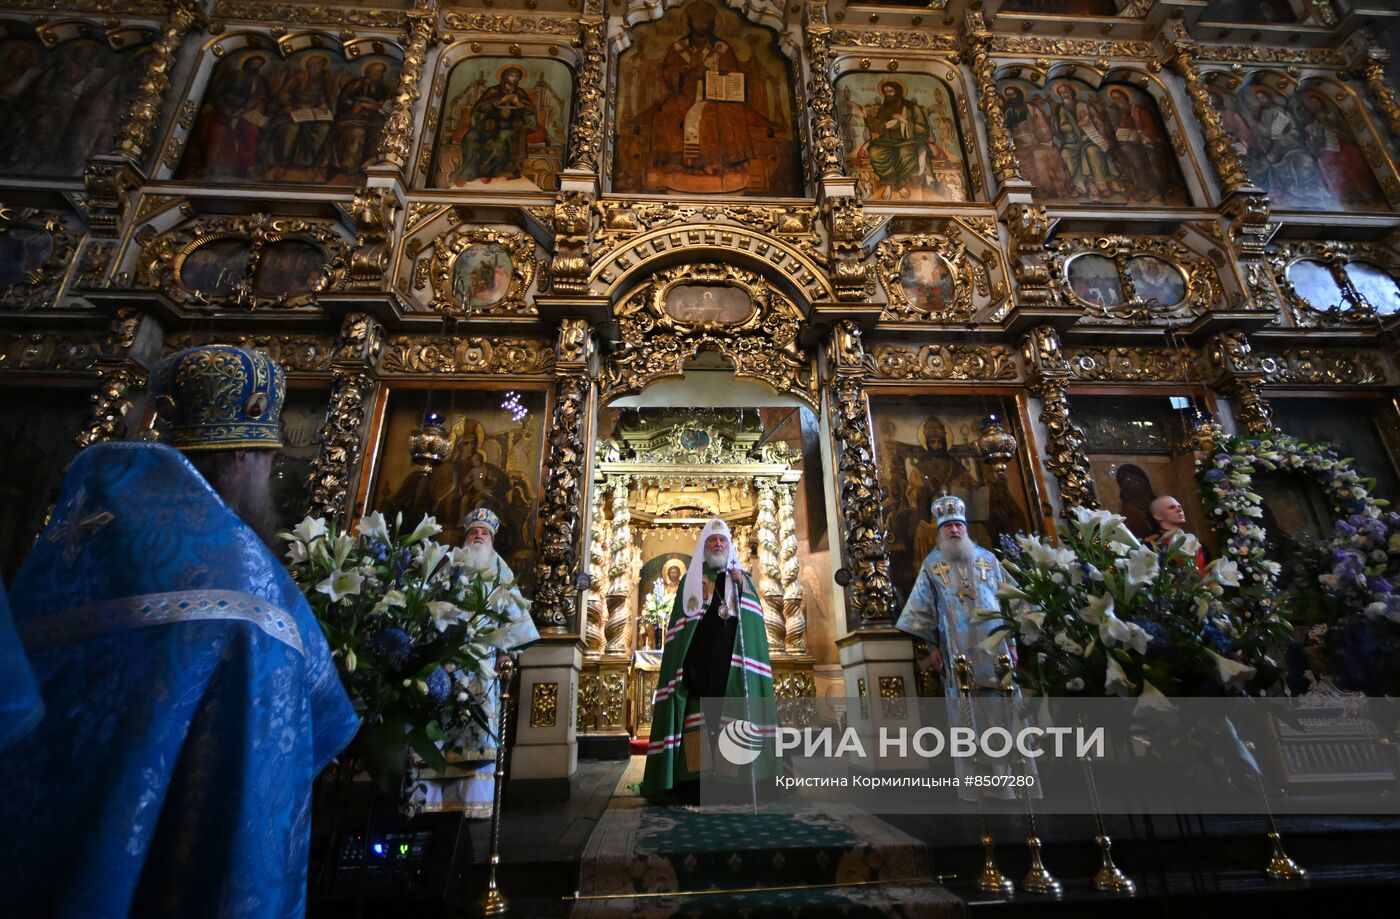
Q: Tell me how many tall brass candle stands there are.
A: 5